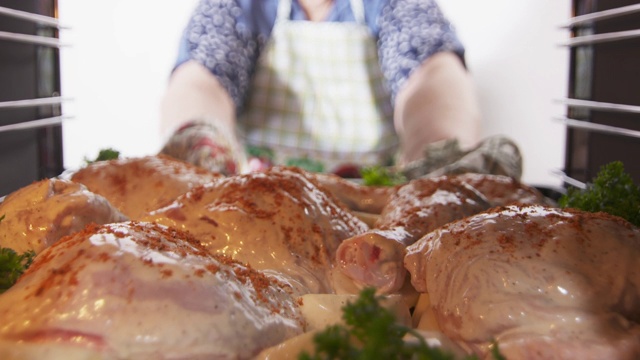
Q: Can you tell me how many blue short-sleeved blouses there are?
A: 1